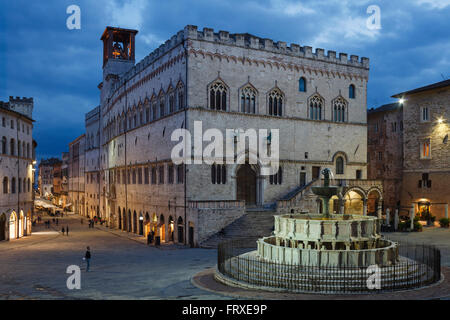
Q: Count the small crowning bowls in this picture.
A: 1